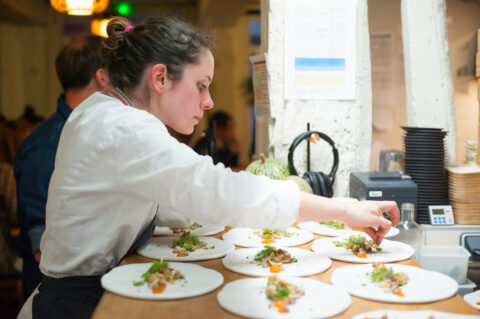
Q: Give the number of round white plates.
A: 11